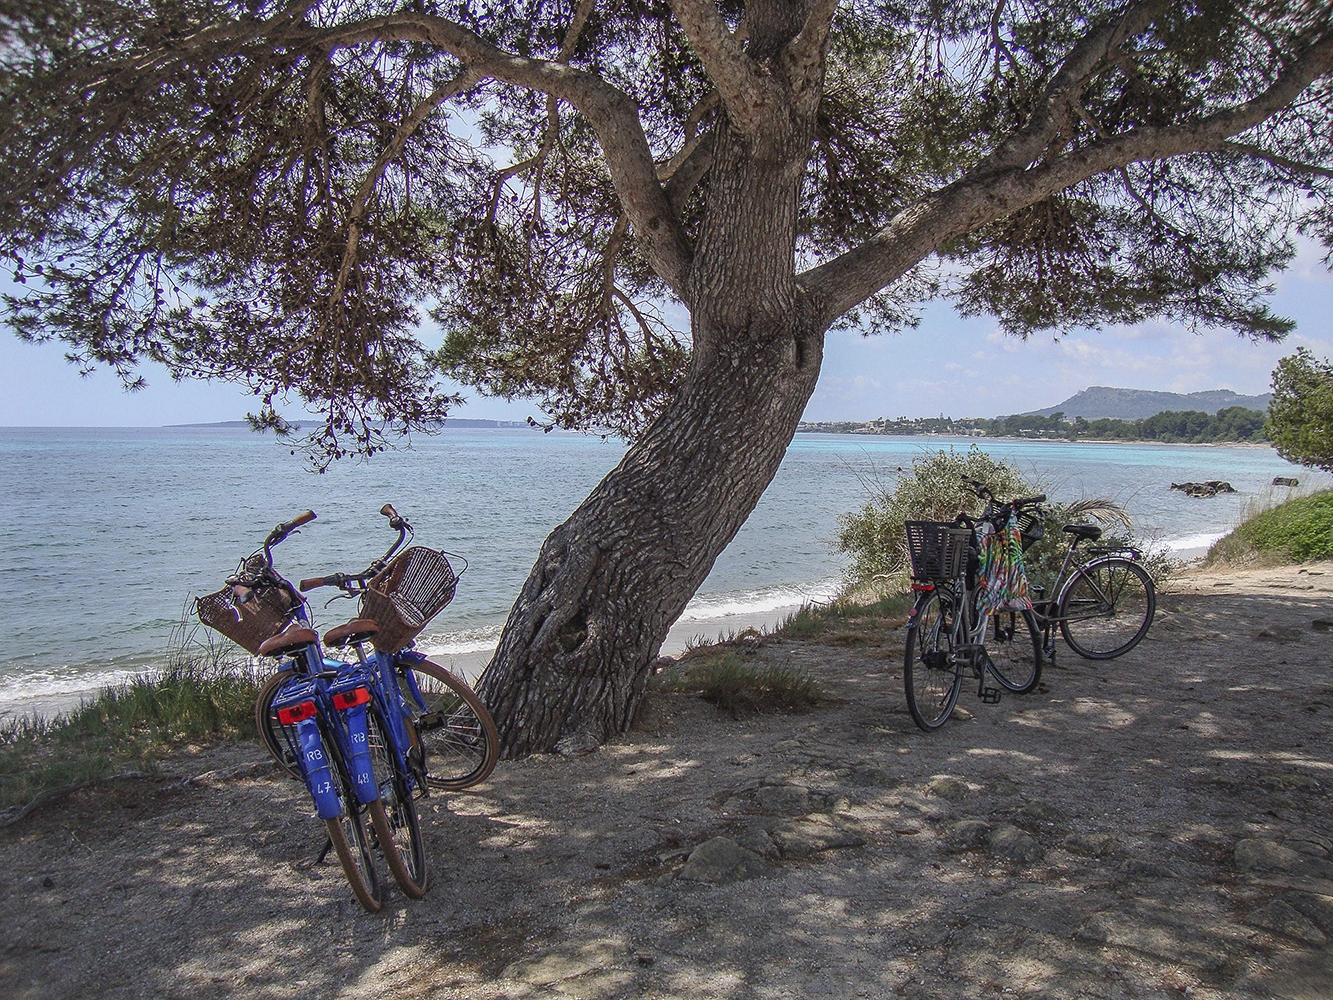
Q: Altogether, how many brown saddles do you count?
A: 2